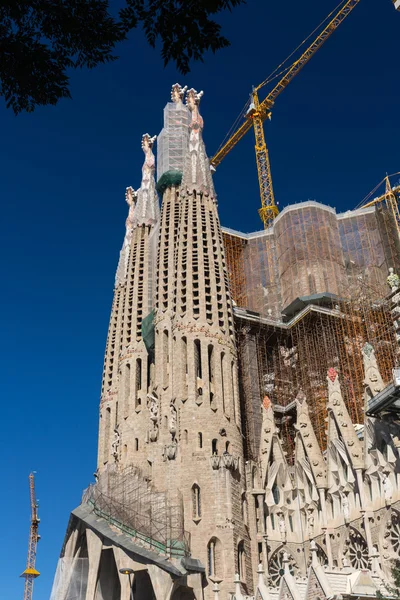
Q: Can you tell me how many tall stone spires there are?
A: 4